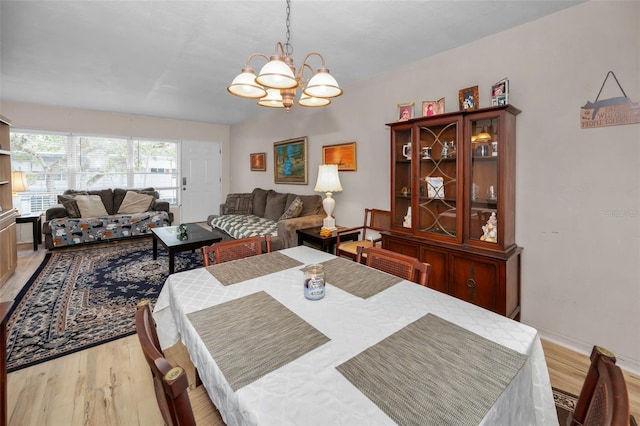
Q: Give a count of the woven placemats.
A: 4